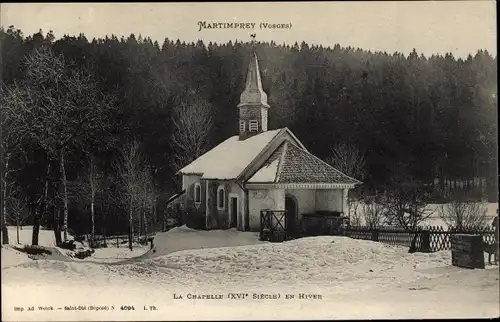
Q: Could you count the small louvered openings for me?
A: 2